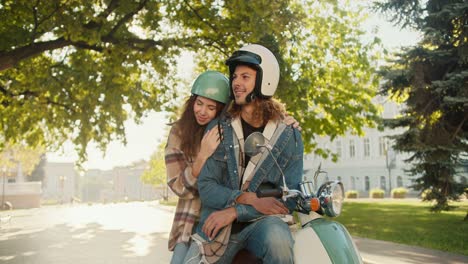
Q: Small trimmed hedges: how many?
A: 3